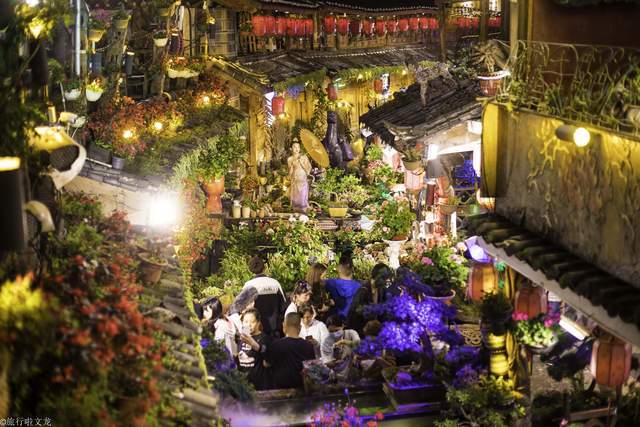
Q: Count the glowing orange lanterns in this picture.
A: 3